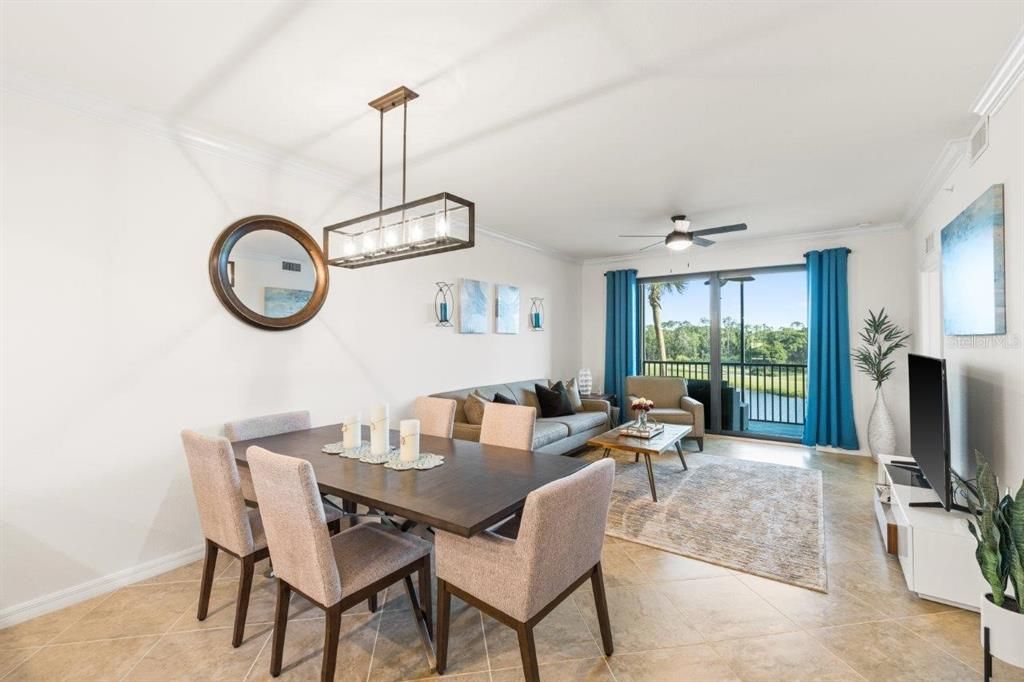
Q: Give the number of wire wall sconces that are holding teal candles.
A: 2